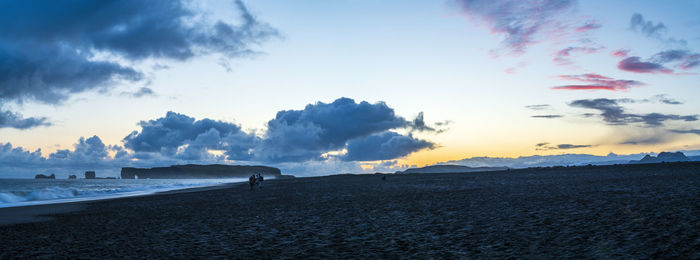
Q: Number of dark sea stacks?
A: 3